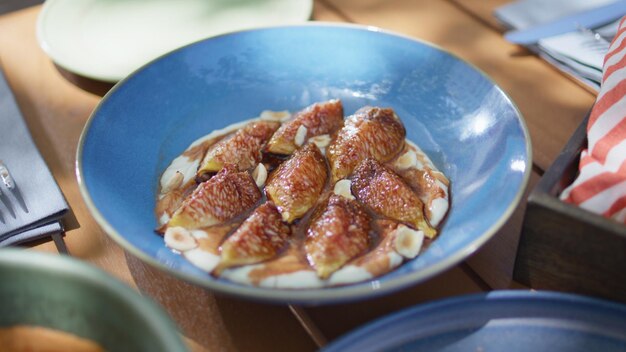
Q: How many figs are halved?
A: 8